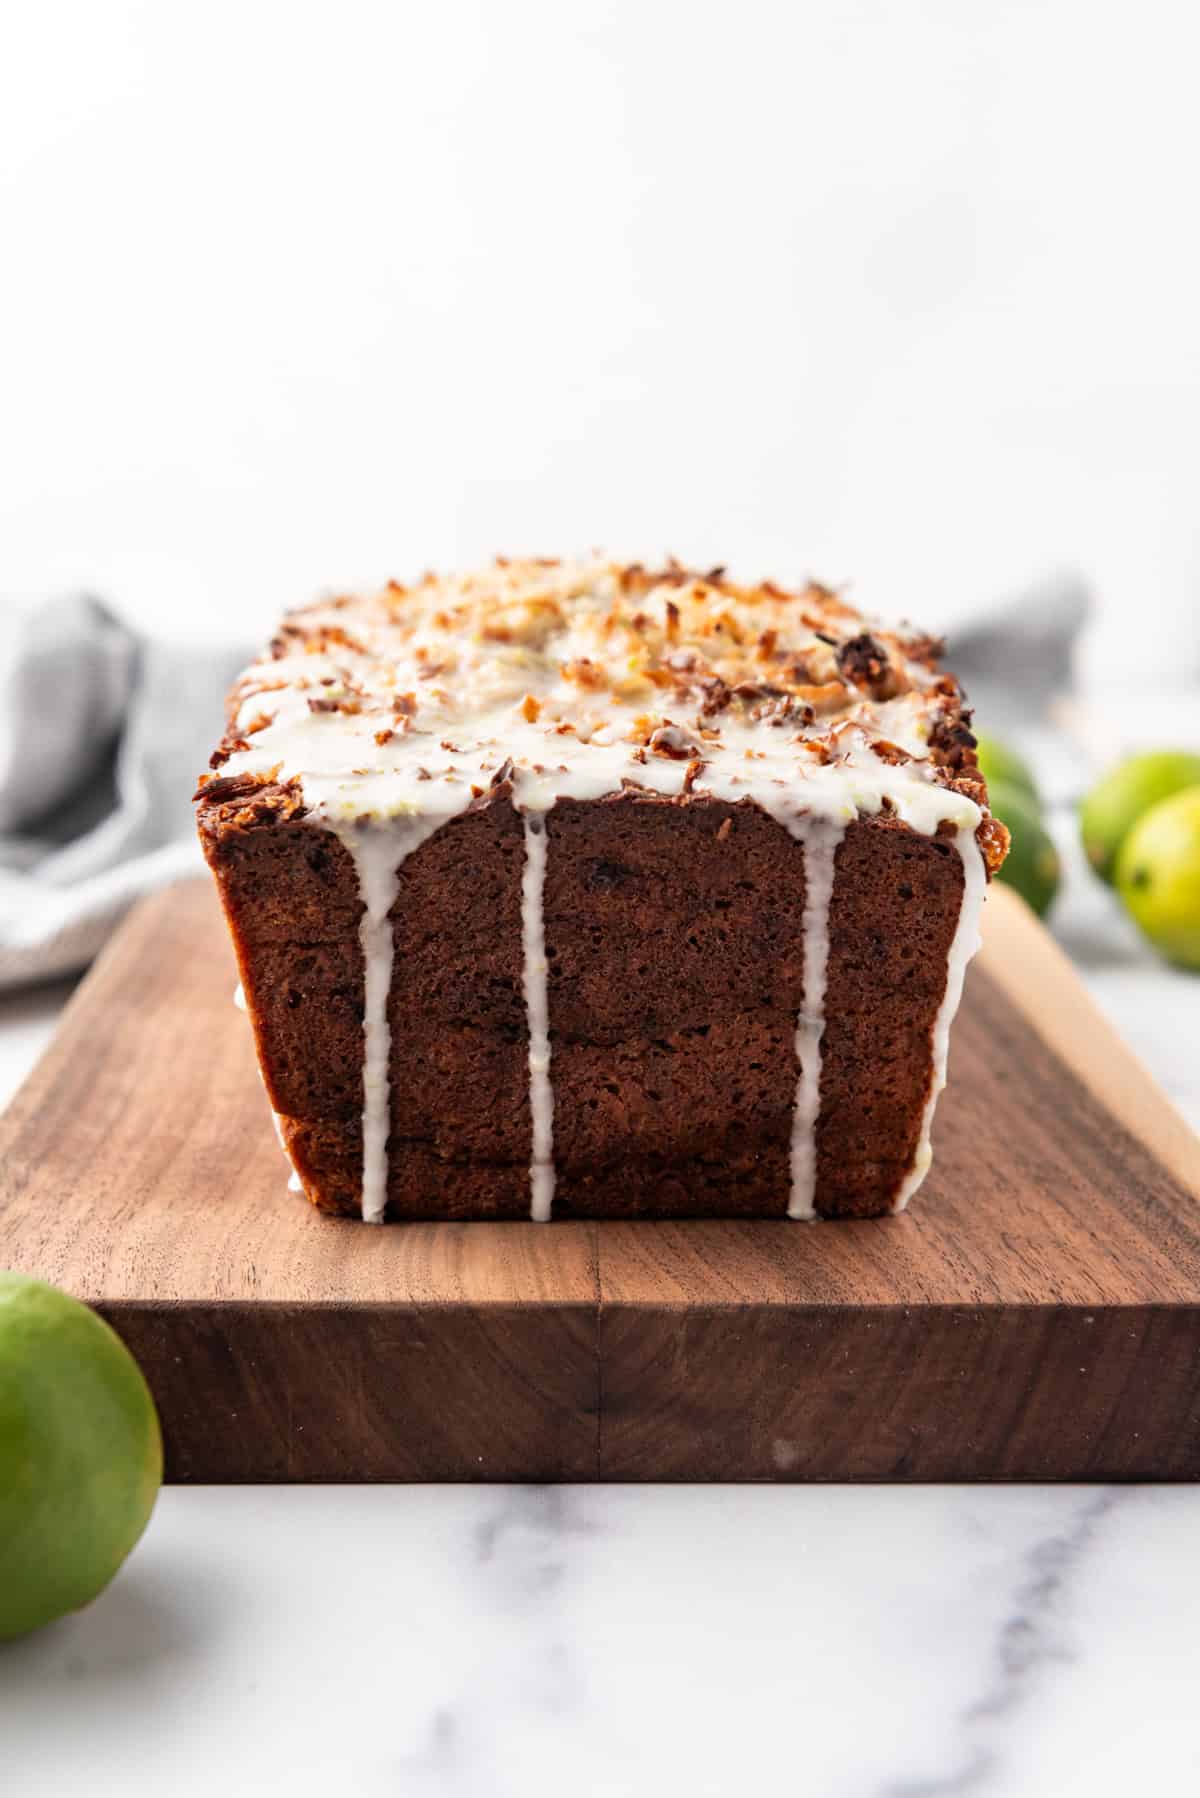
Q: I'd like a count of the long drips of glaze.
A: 4